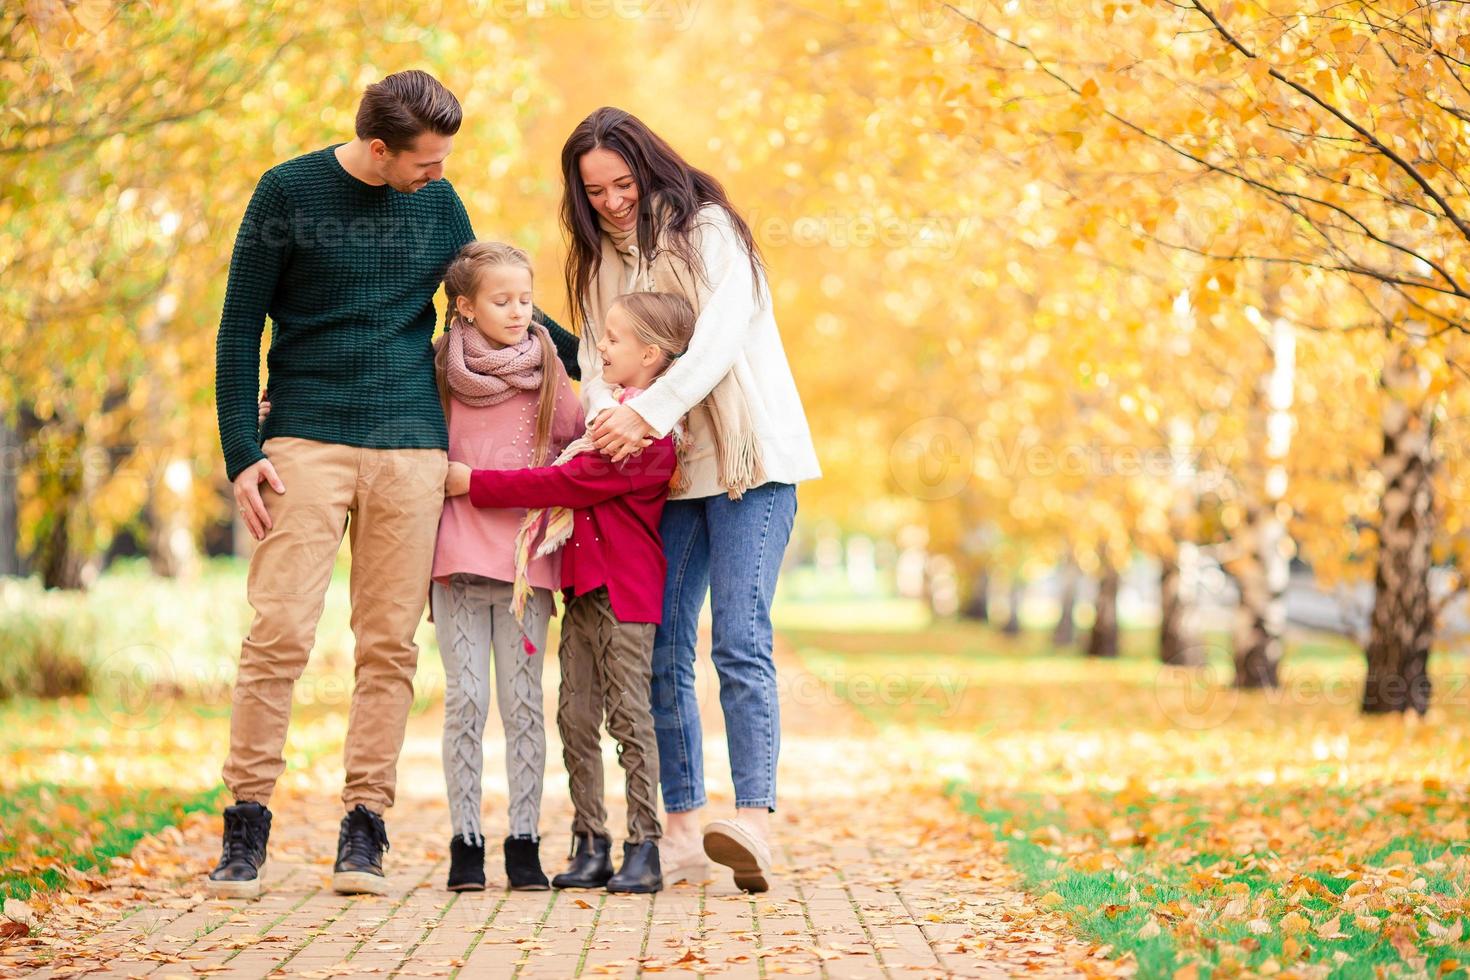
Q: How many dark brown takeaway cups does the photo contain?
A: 0